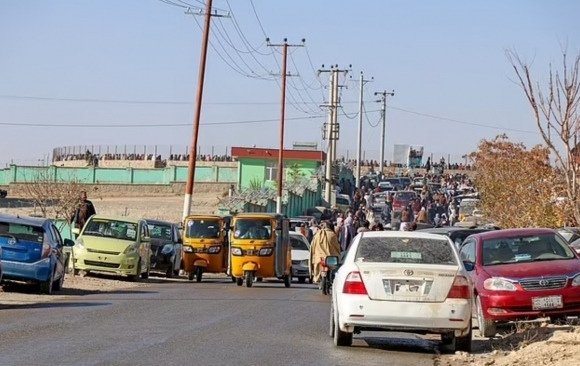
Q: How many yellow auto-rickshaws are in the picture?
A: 2